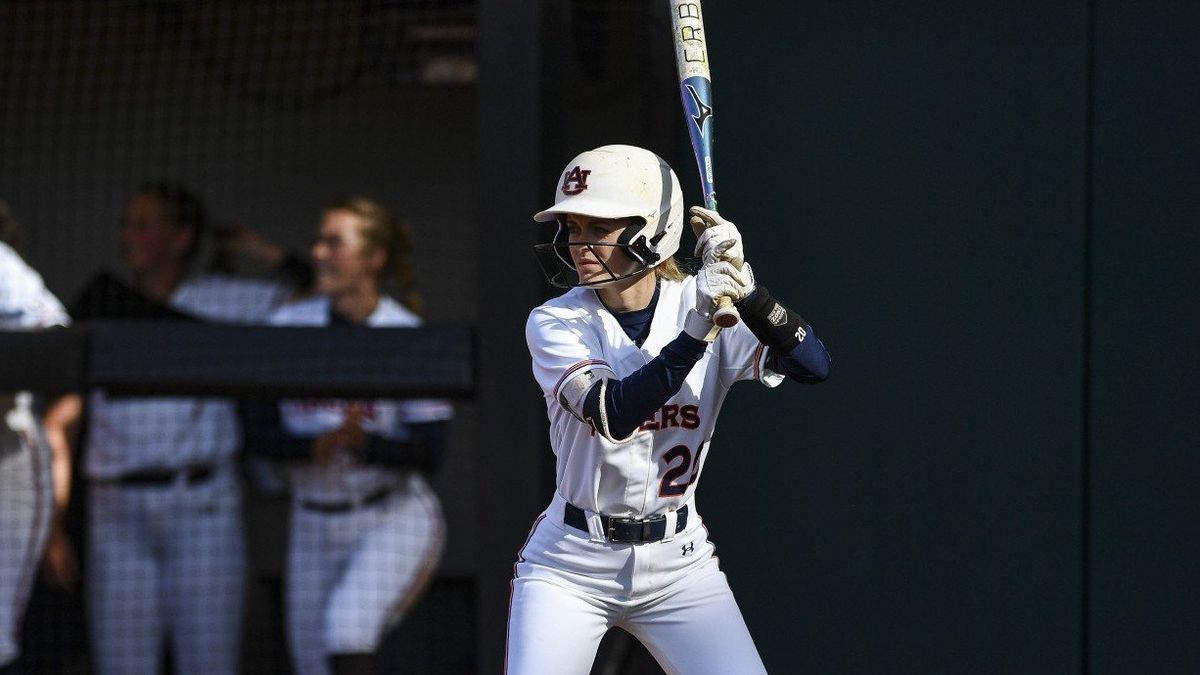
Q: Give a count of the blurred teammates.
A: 3